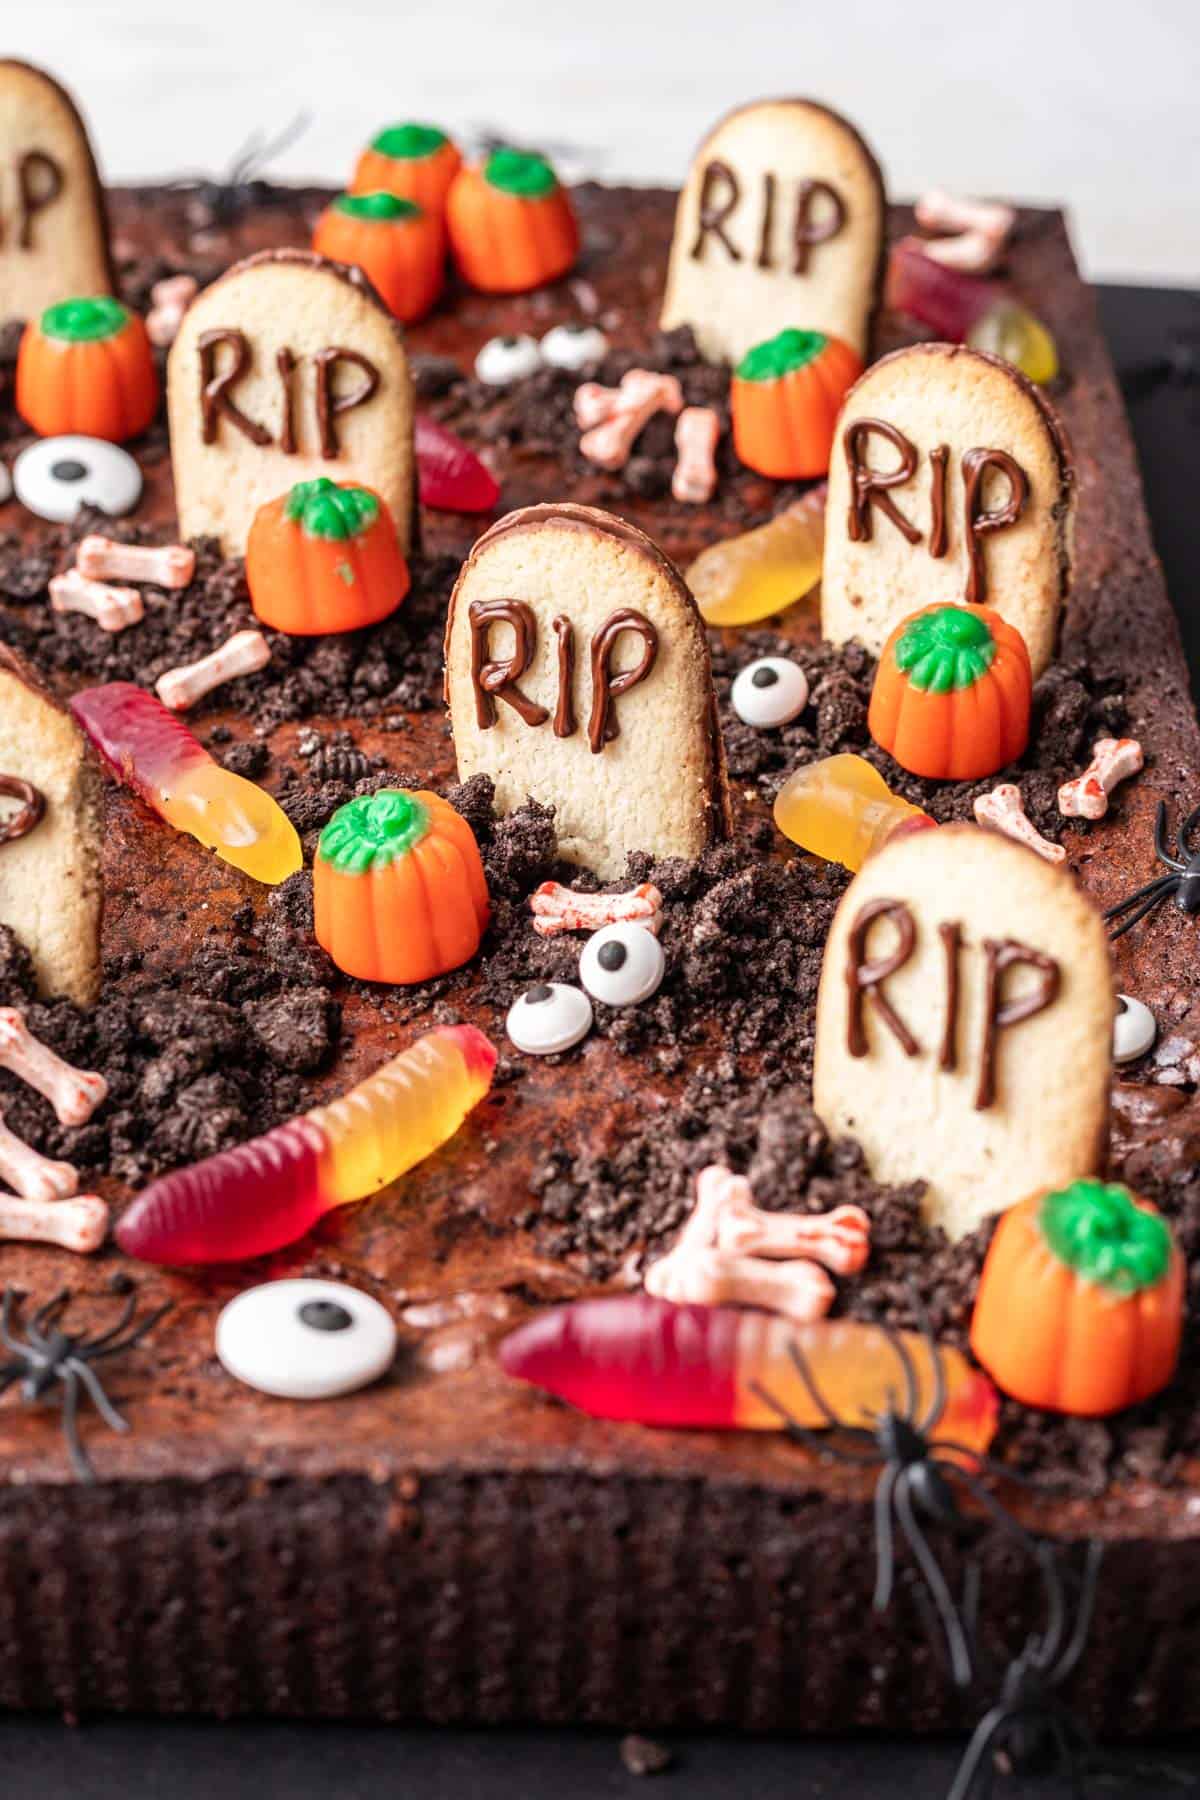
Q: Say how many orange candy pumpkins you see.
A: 9